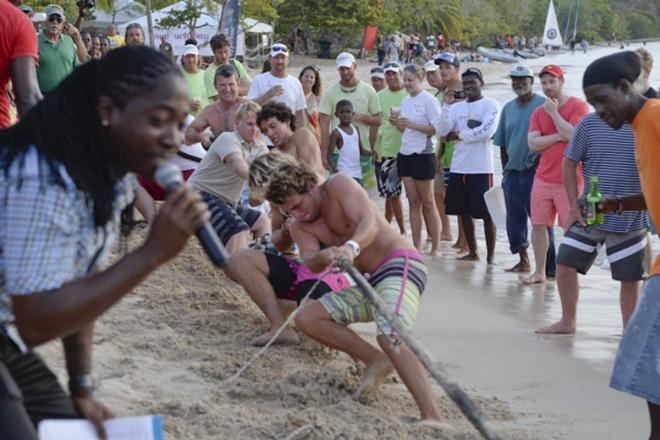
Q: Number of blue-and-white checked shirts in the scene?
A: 1